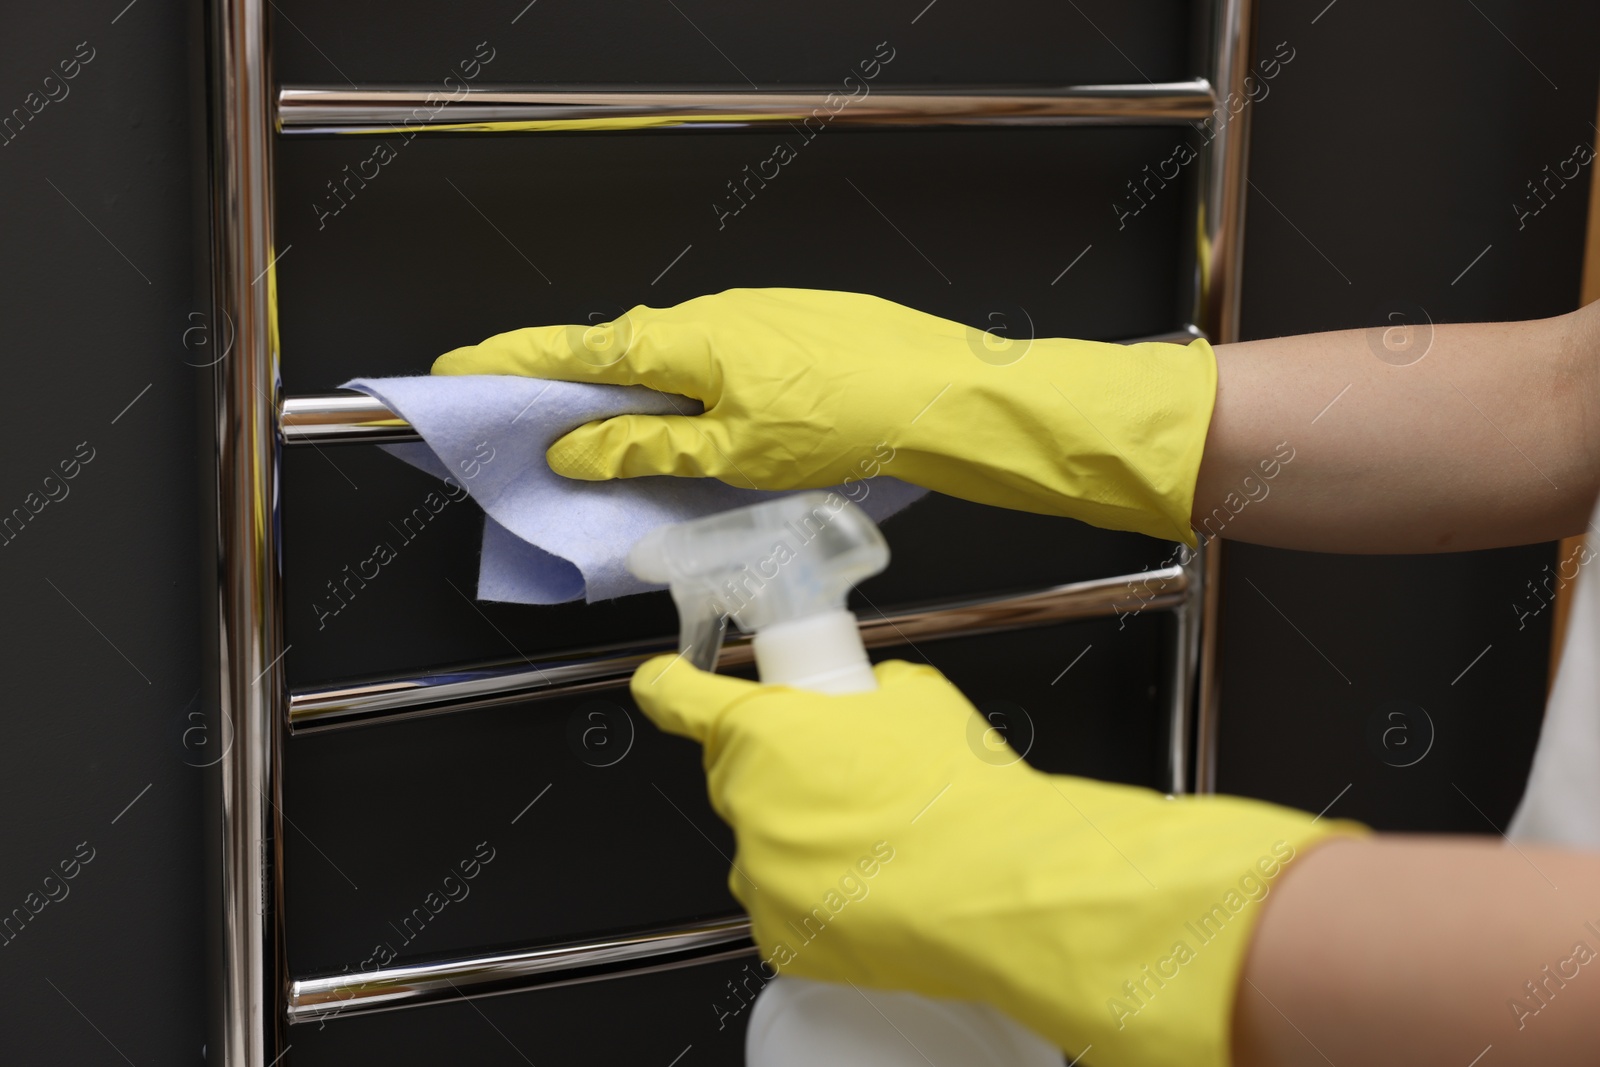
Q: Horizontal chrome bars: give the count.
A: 4